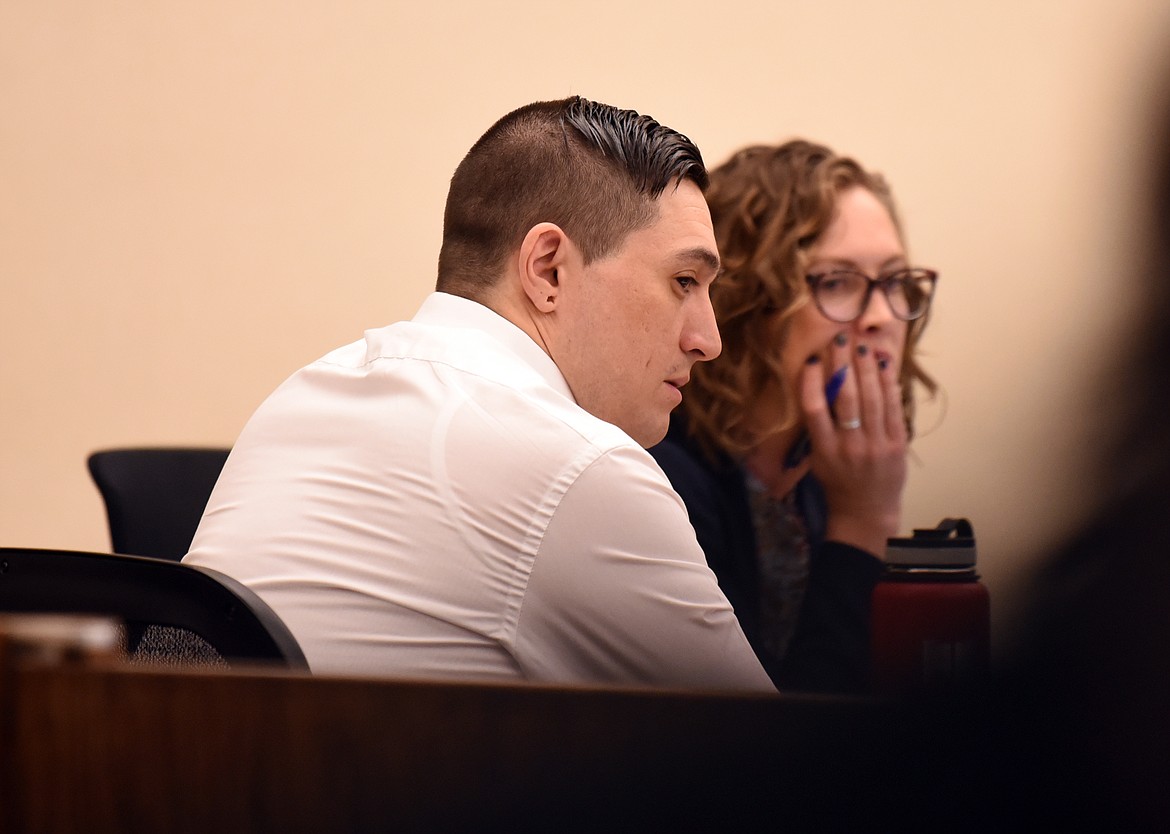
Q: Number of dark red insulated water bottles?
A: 1